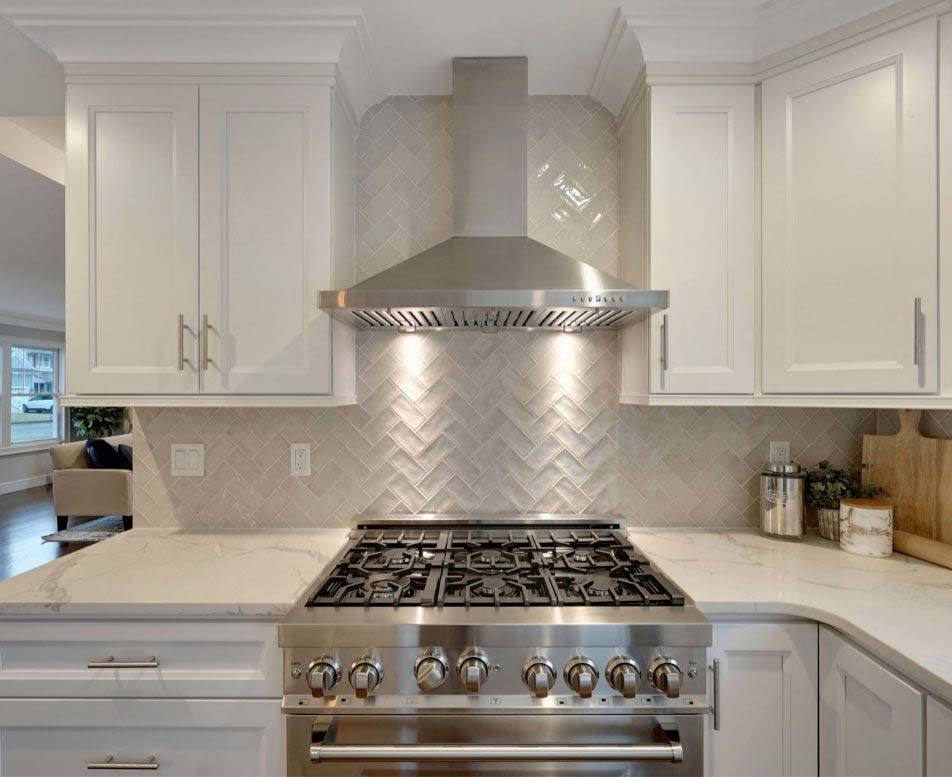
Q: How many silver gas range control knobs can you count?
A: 8